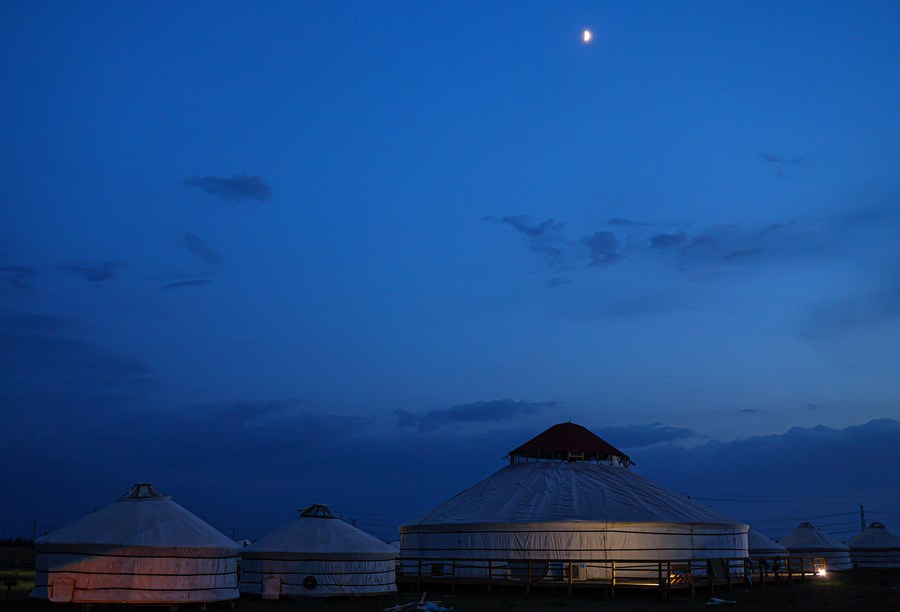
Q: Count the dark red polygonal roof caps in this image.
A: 1